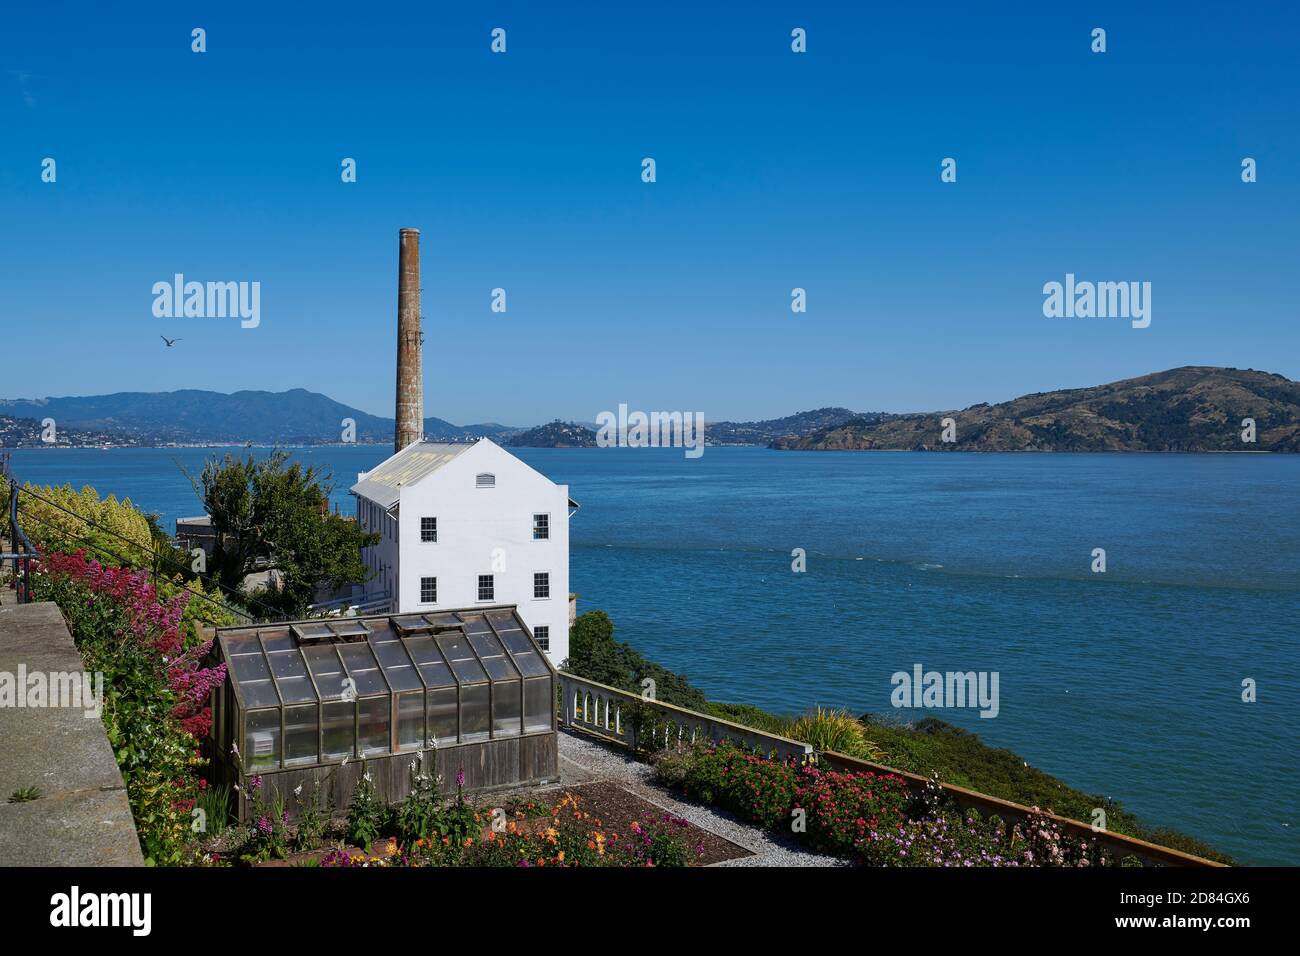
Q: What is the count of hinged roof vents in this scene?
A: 2